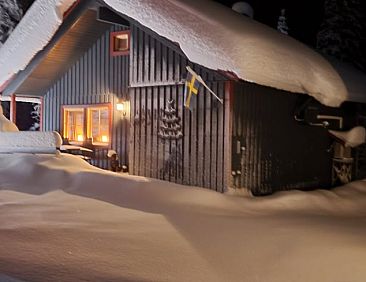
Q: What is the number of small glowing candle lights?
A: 2